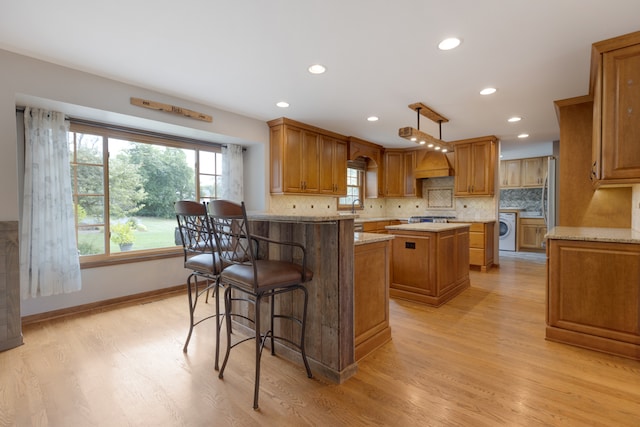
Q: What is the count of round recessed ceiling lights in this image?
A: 7